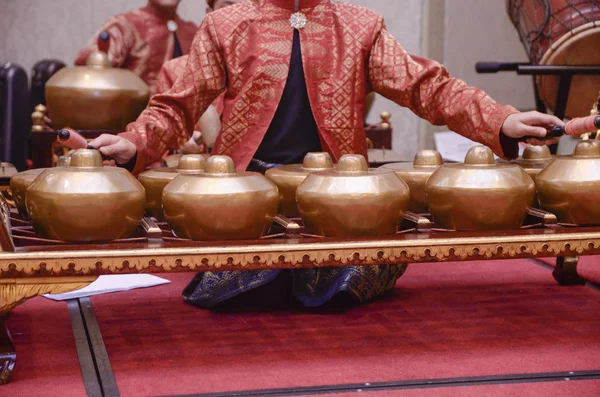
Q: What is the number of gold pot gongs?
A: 11